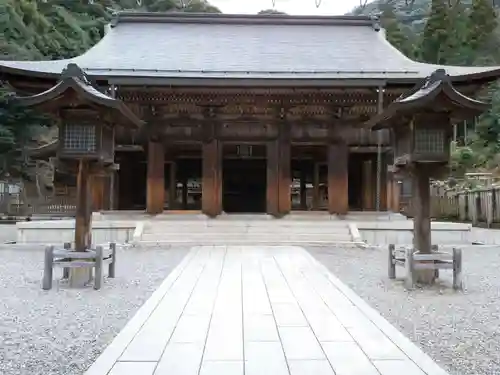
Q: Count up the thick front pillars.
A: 4